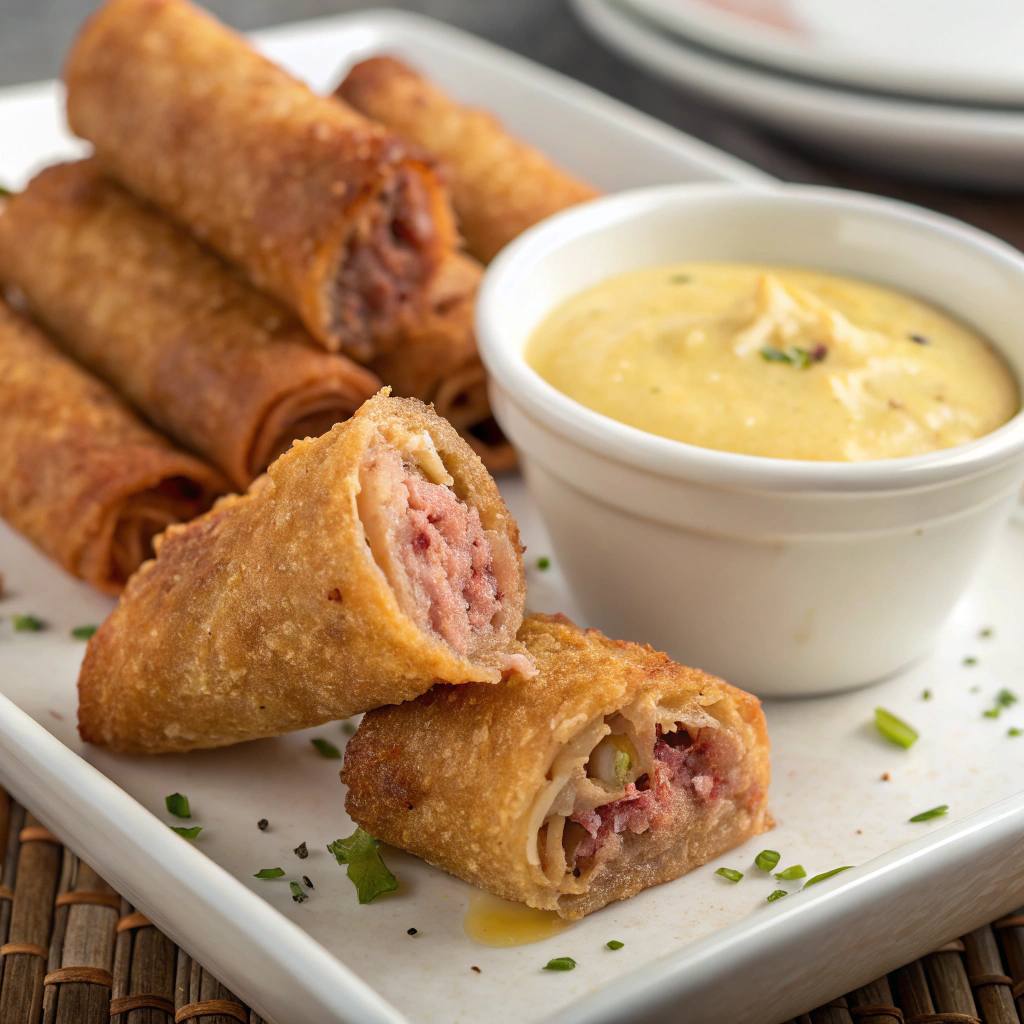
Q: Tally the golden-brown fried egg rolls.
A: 7